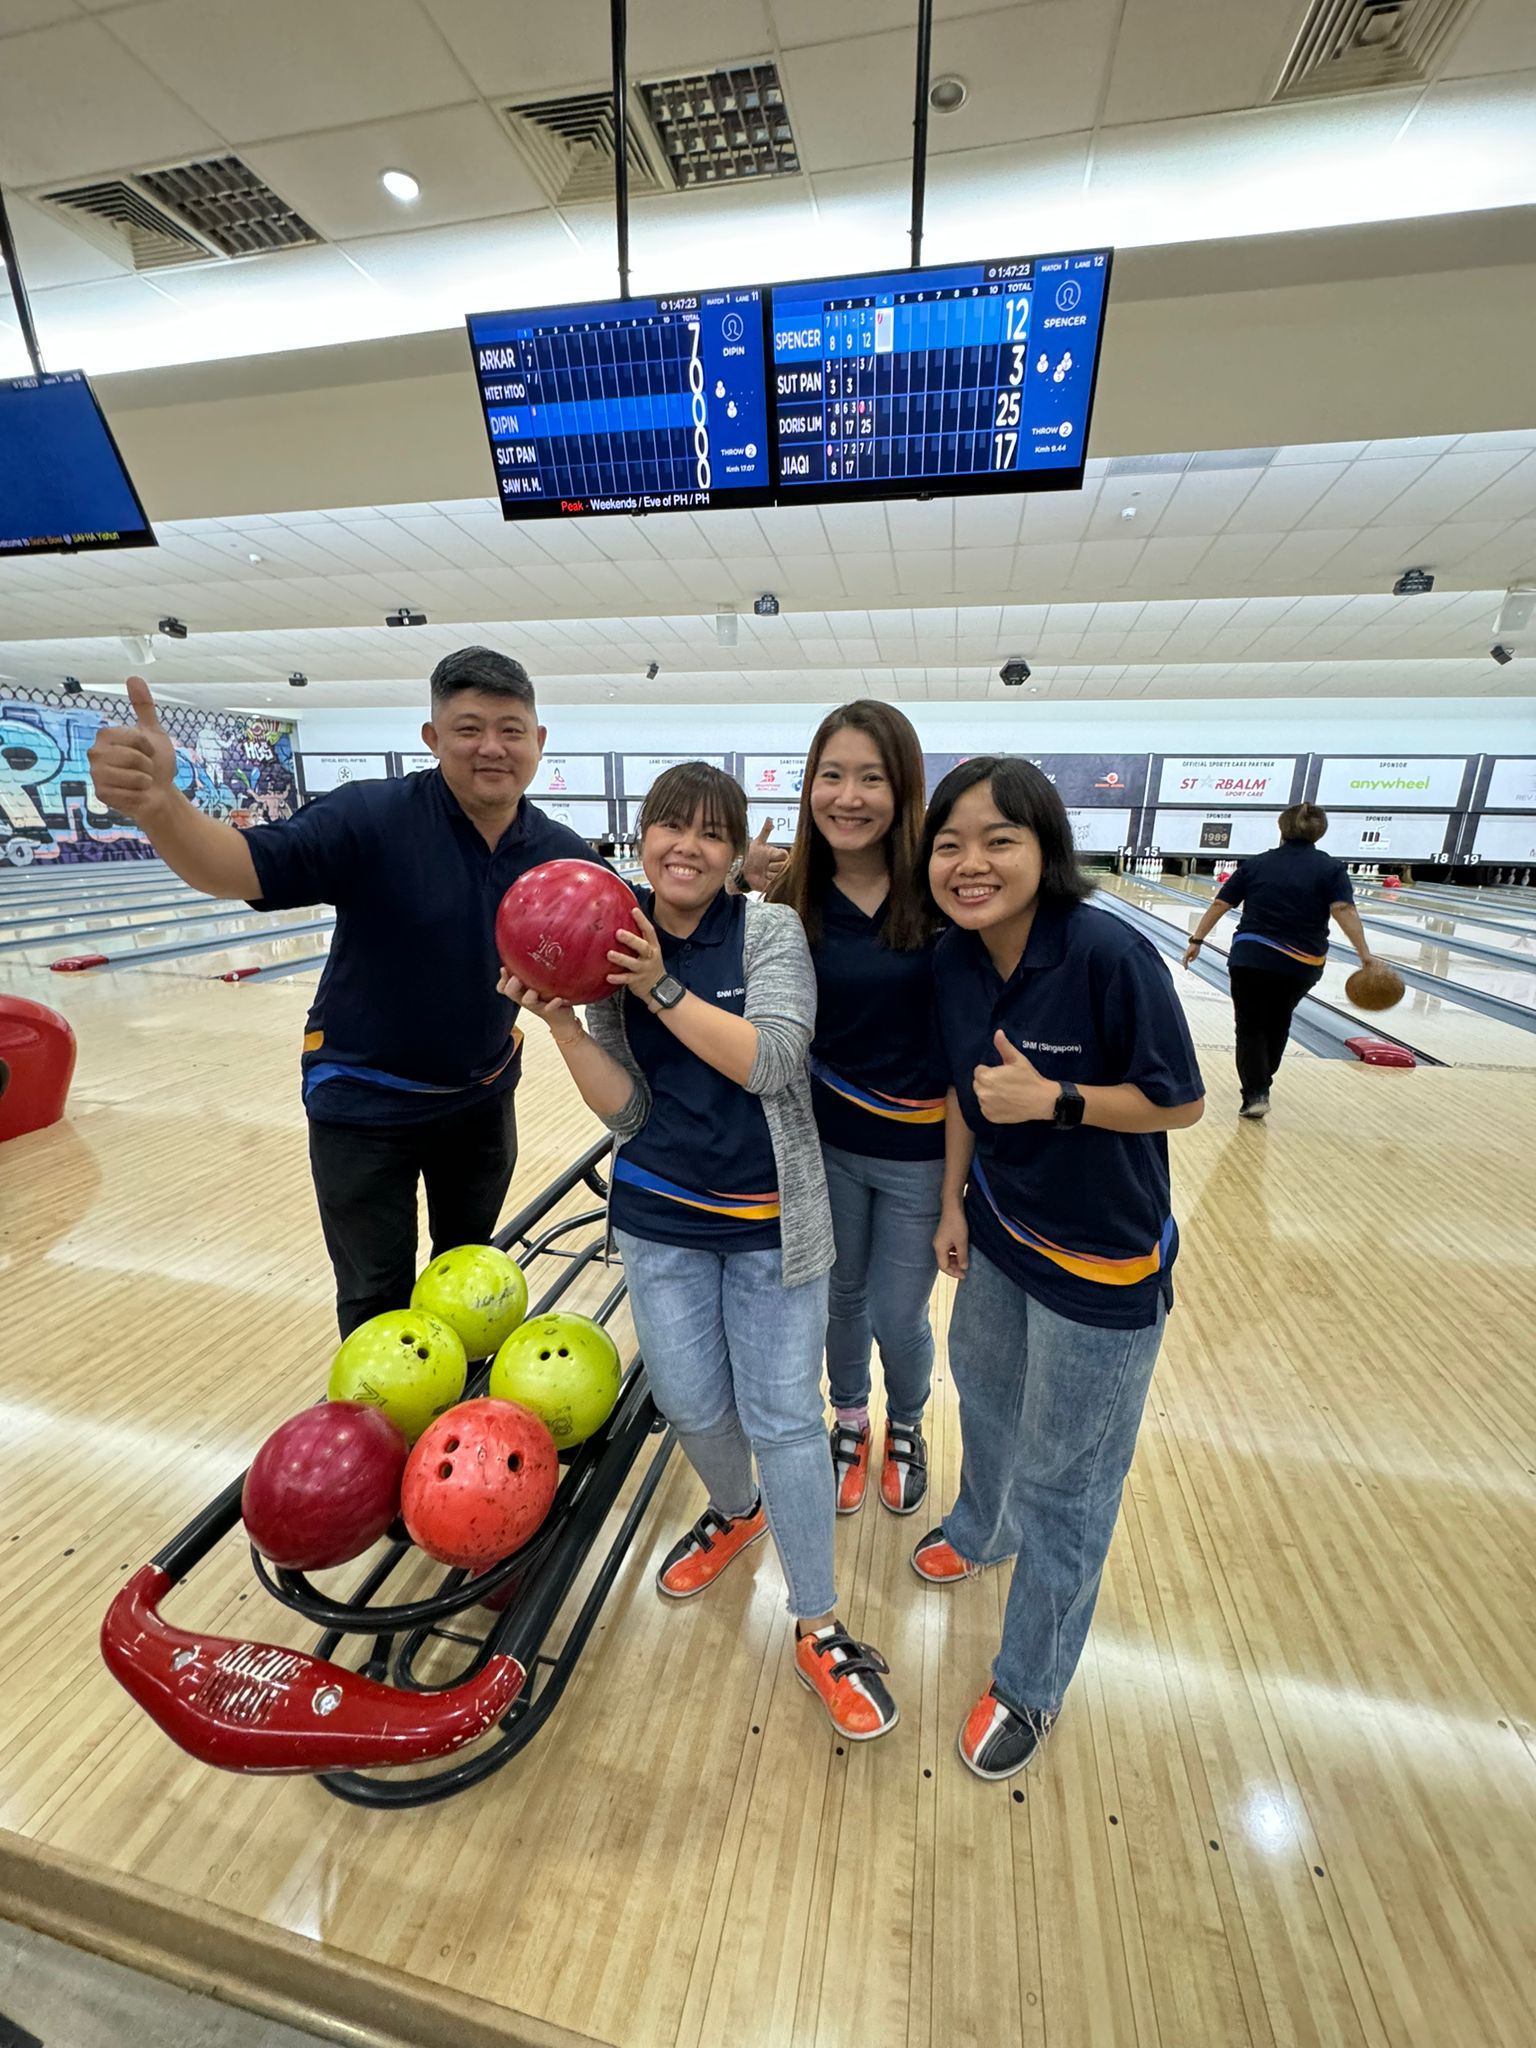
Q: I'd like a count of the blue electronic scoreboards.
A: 3